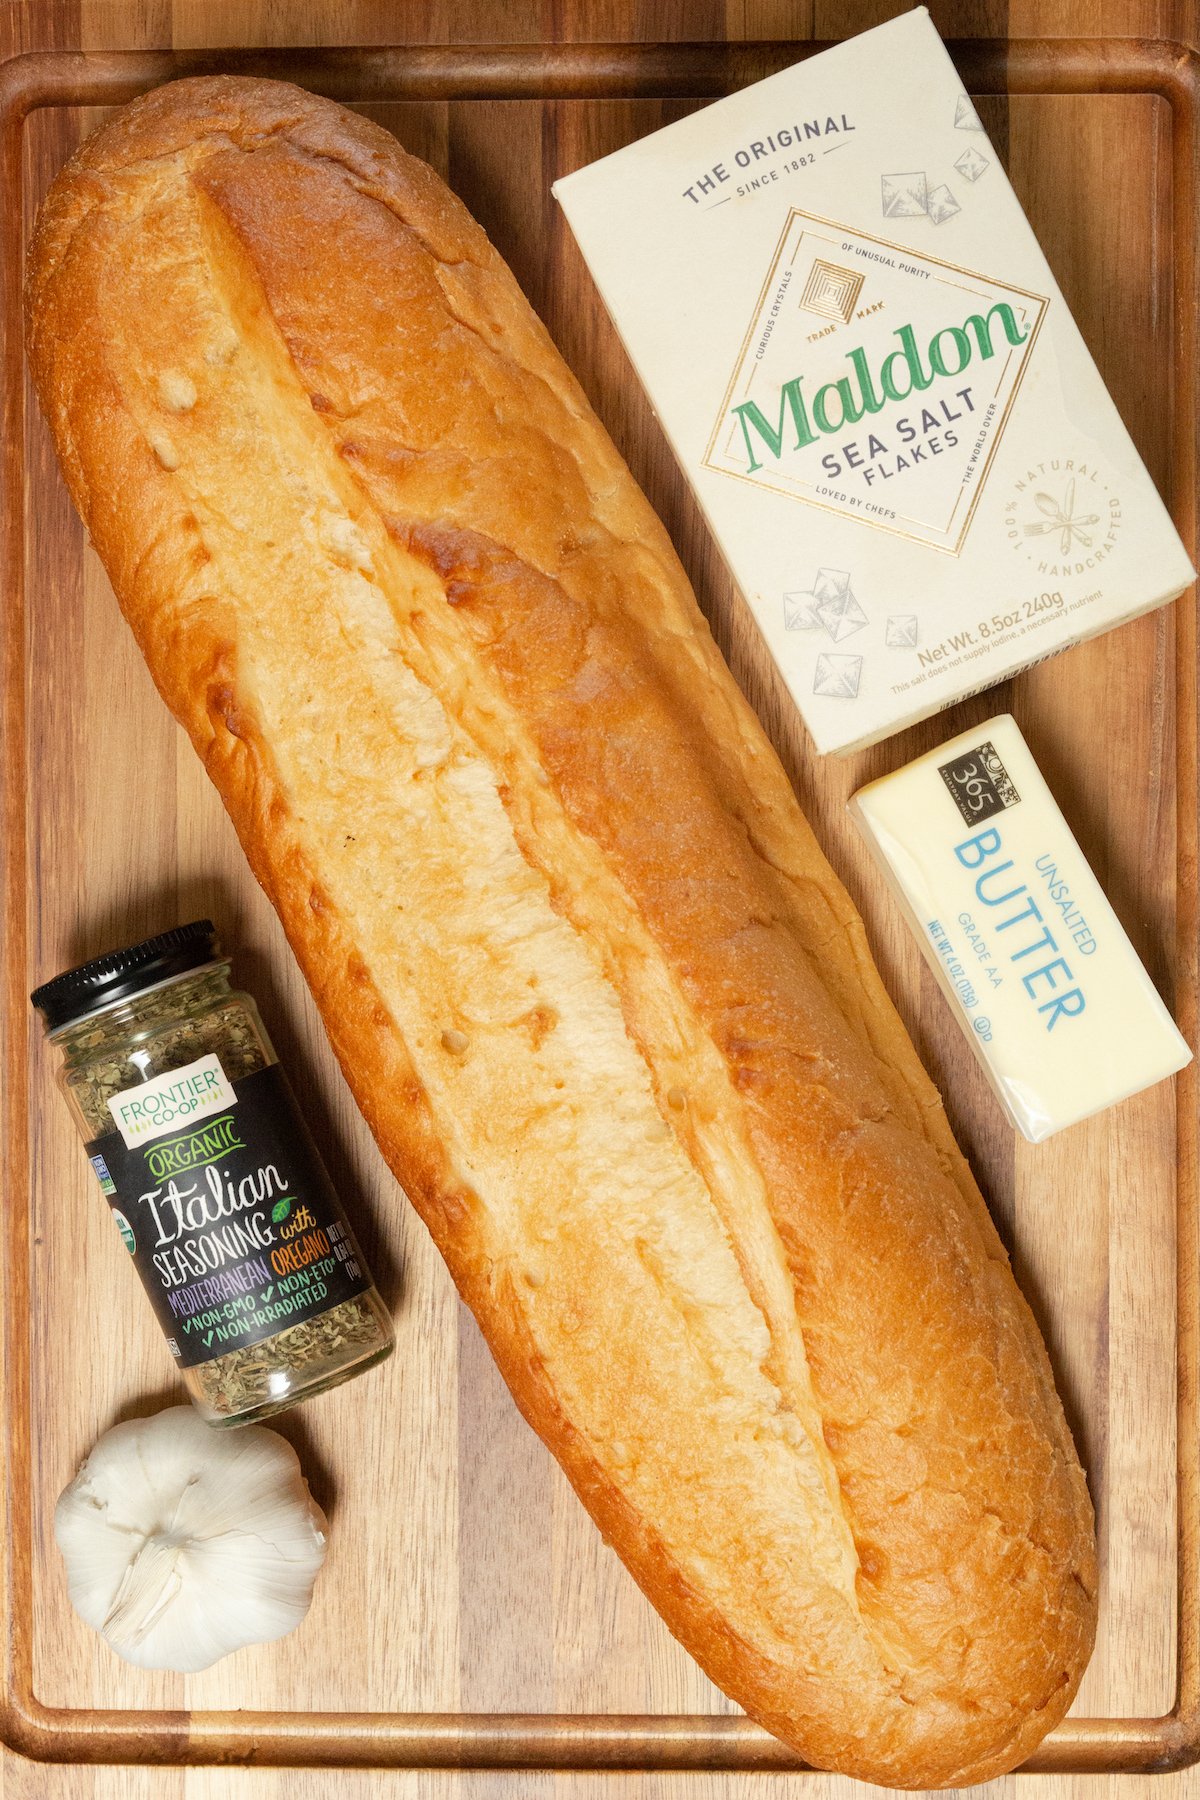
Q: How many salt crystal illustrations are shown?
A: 9